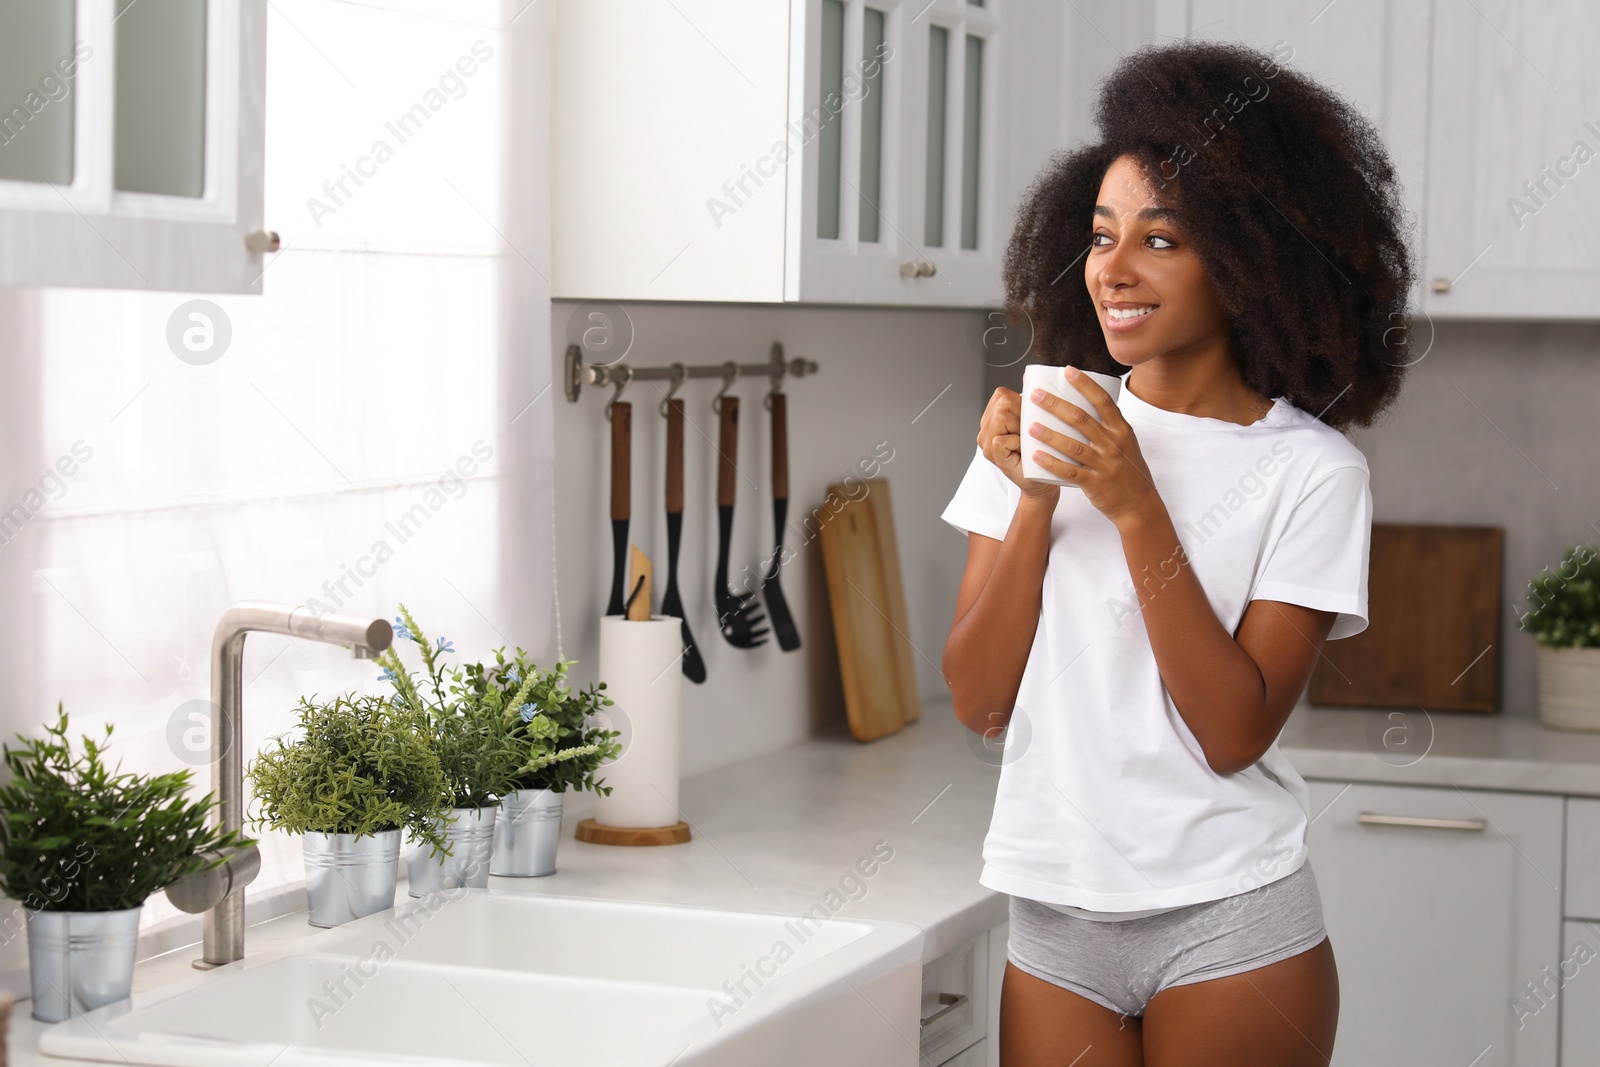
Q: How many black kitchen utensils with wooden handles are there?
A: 4